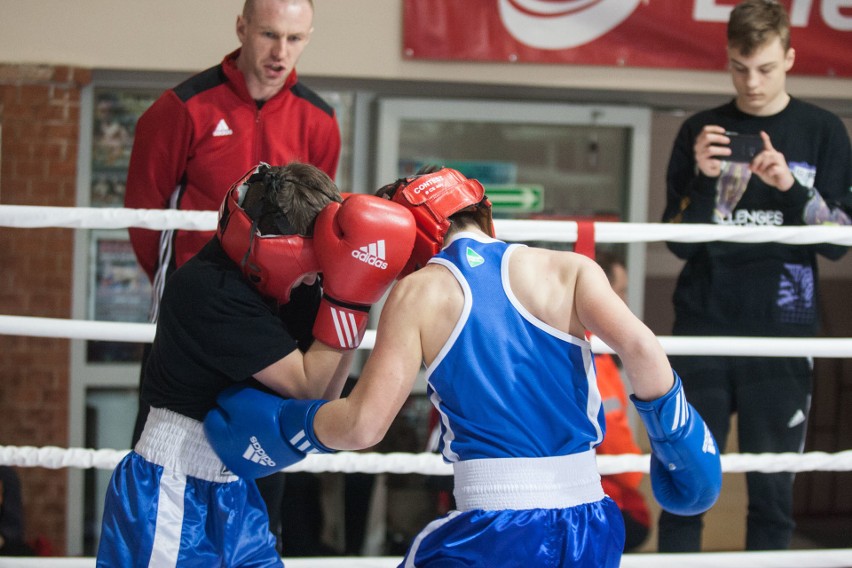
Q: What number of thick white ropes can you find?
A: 4